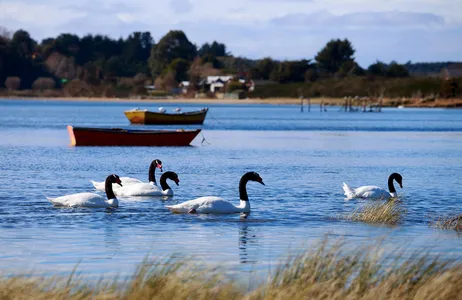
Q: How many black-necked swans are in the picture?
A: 5